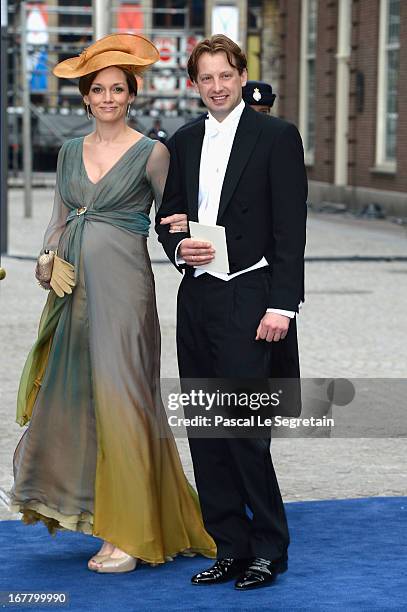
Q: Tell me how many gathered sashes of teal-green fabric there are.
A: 1